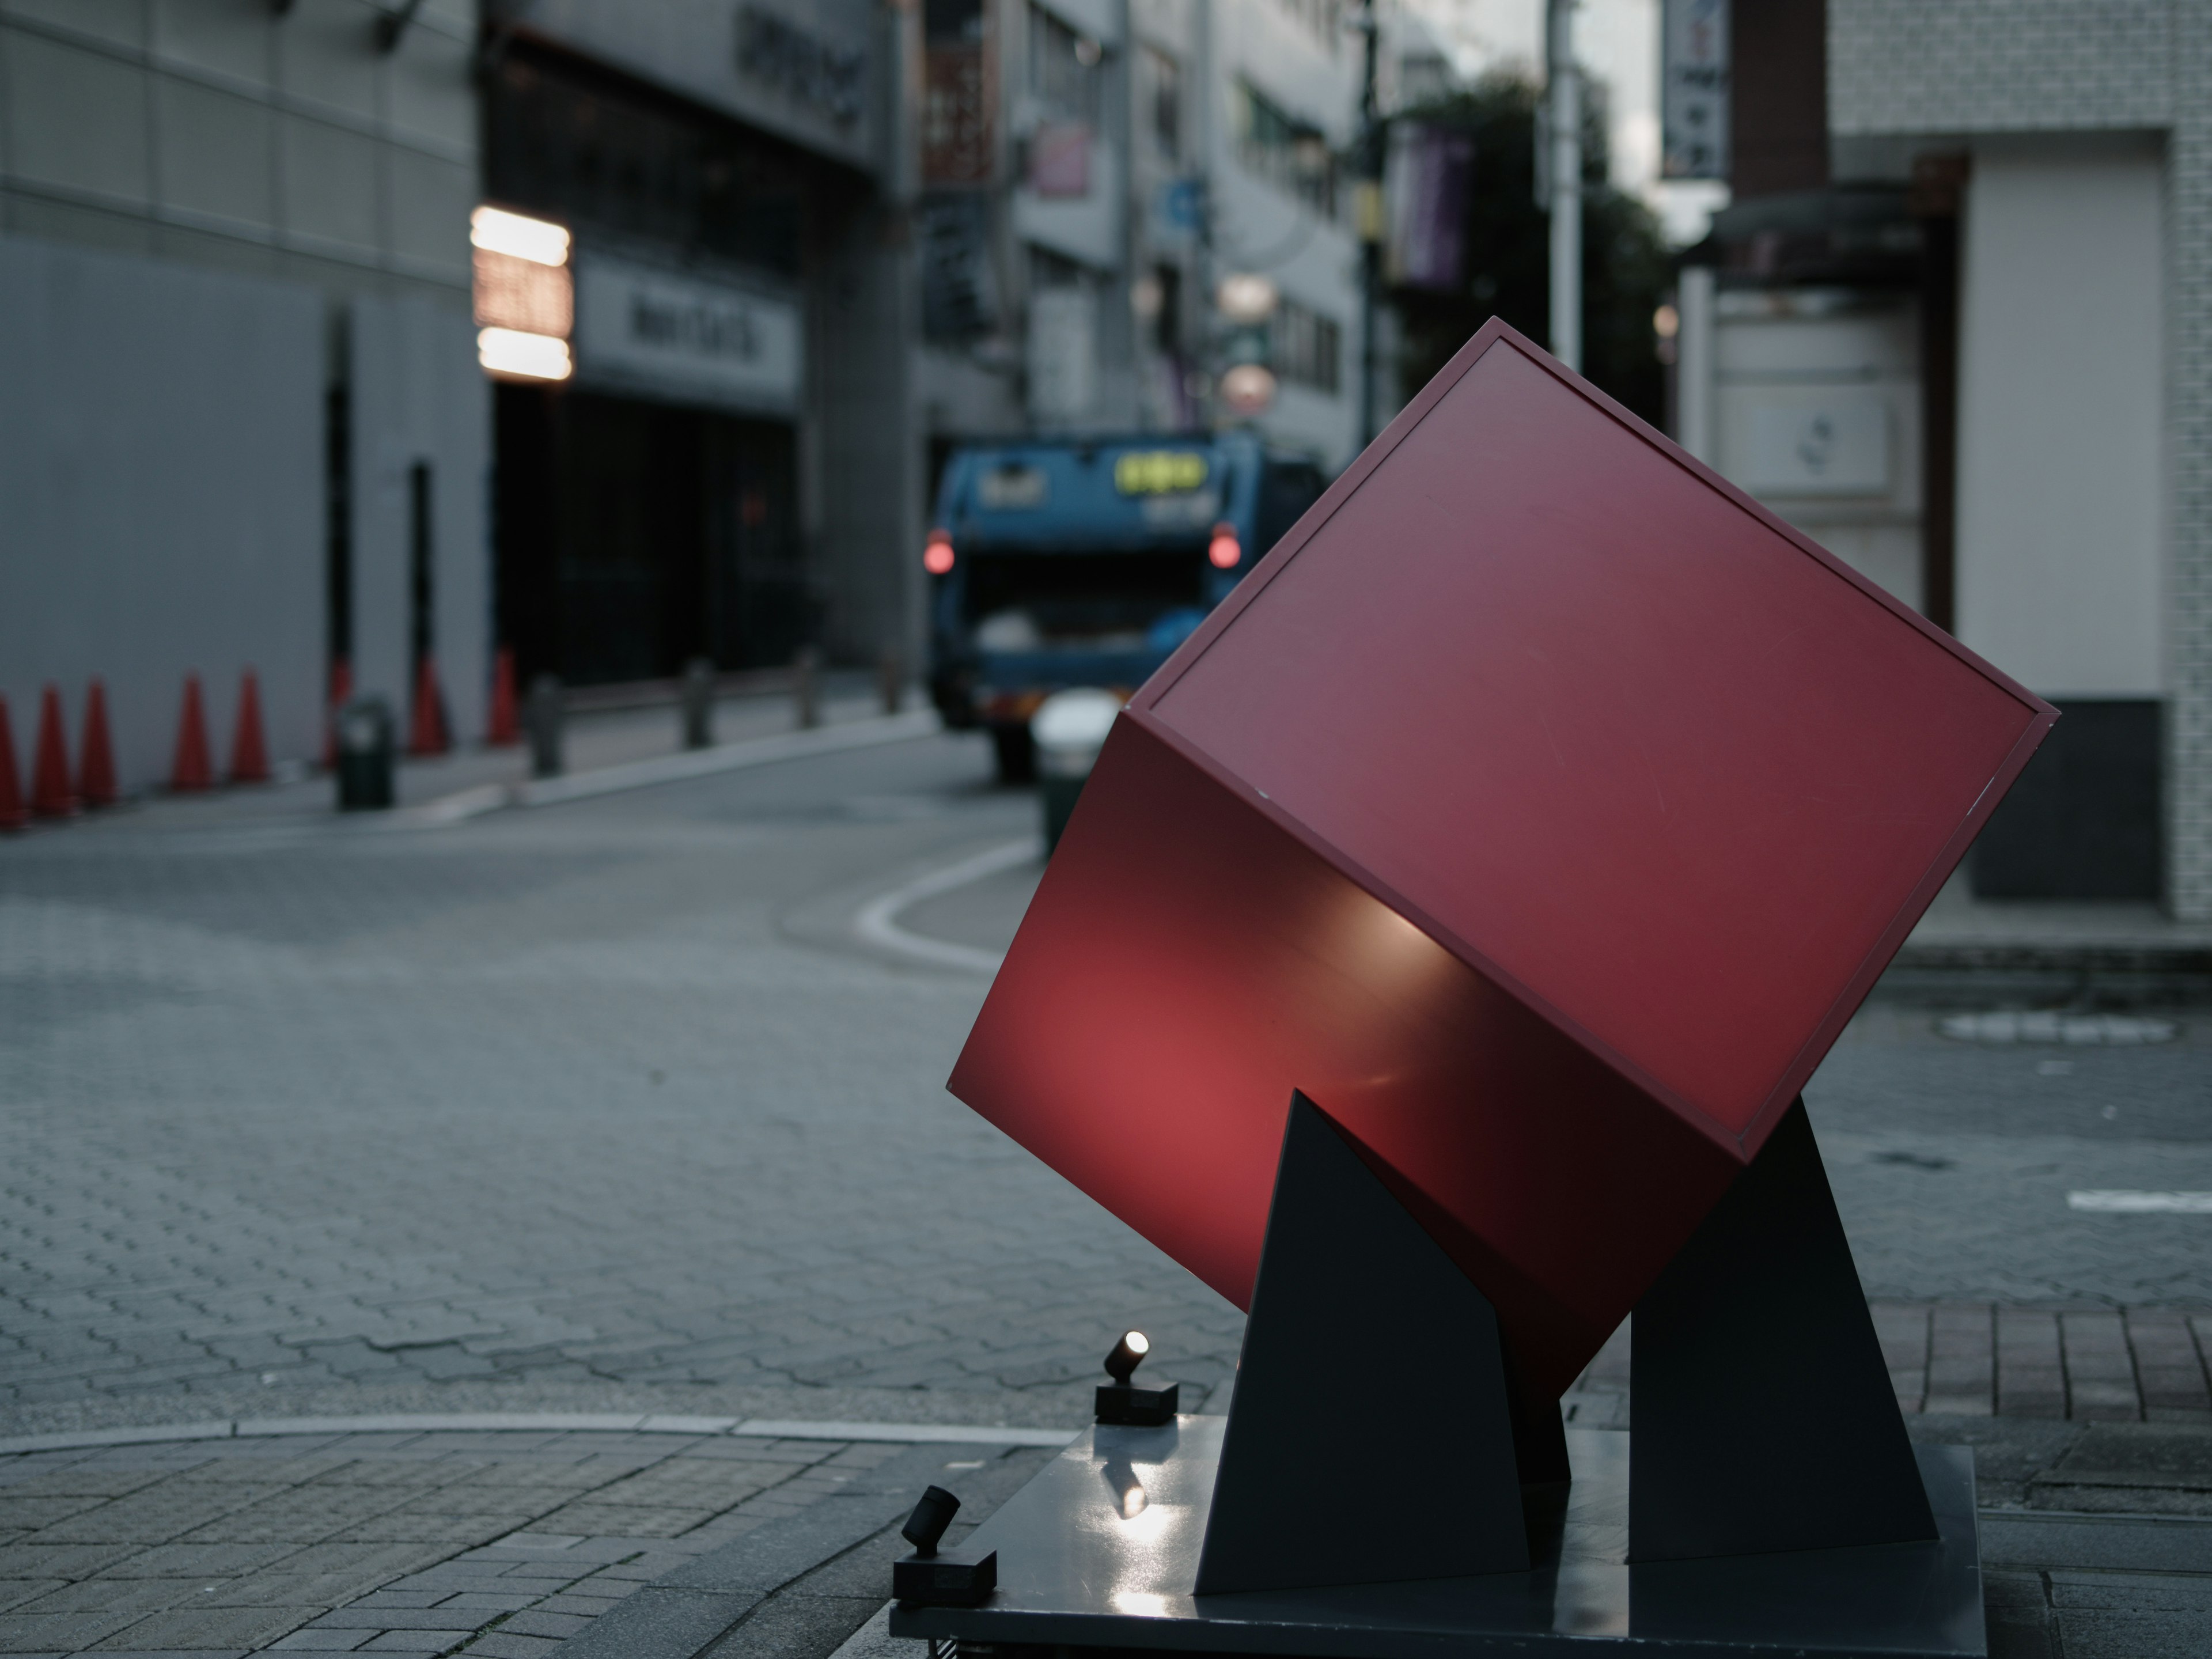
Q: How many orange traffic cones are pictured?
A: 8